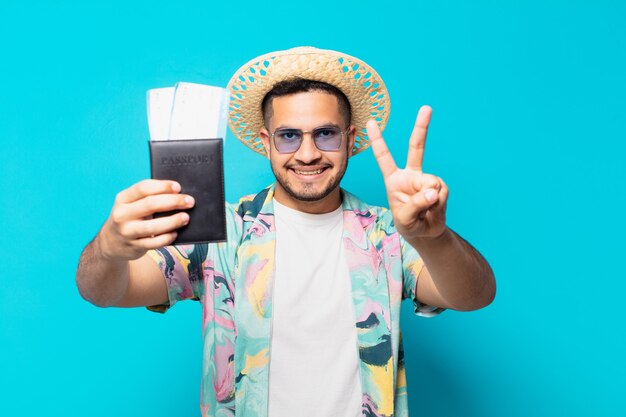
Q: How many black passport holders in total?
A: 1